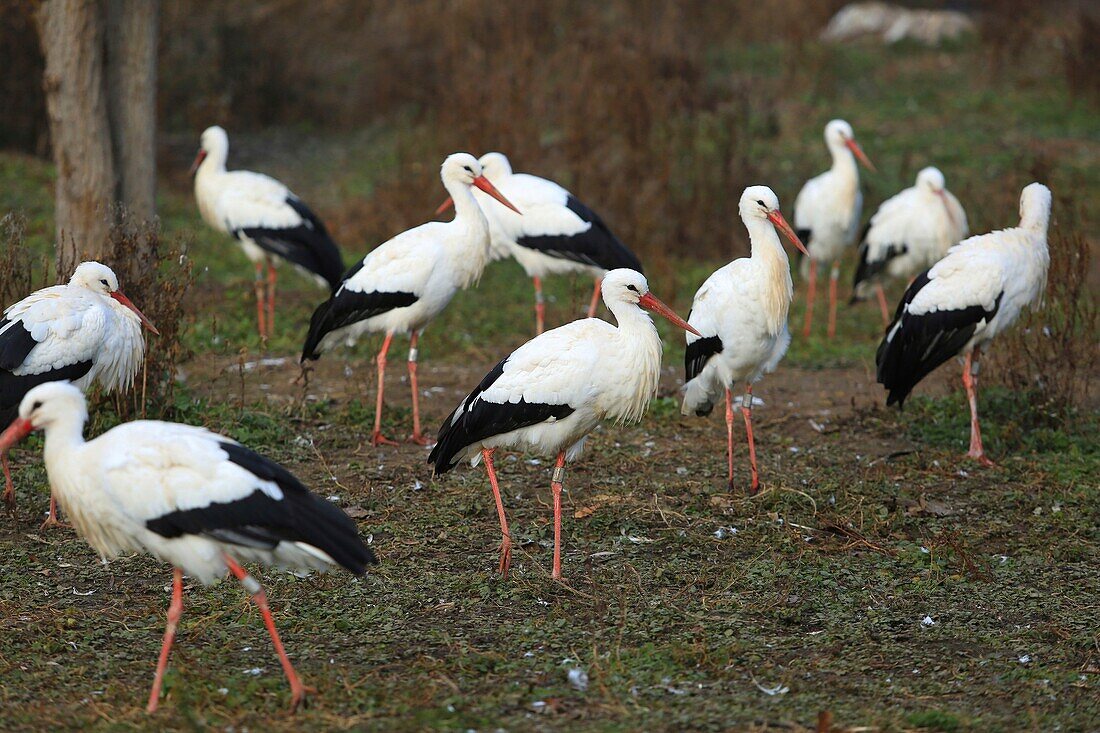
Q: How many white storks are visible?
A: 10